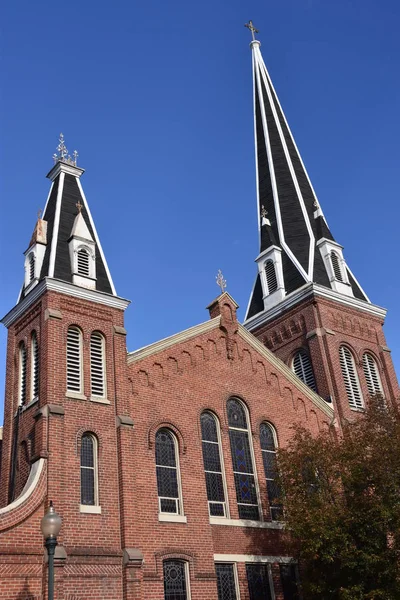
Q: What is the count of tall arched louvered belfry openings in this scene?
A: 7